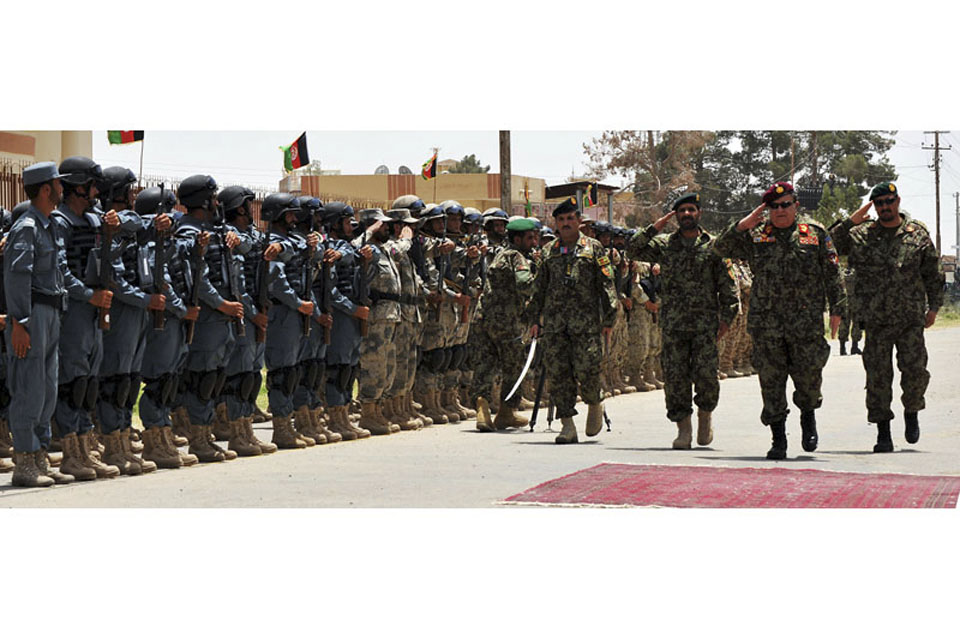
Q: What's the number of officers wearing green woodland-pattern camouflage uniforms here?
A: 5